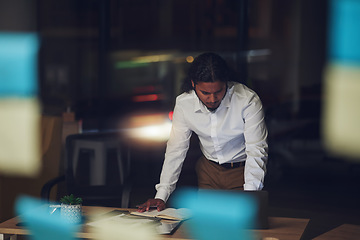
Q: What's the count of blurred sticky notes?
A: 7